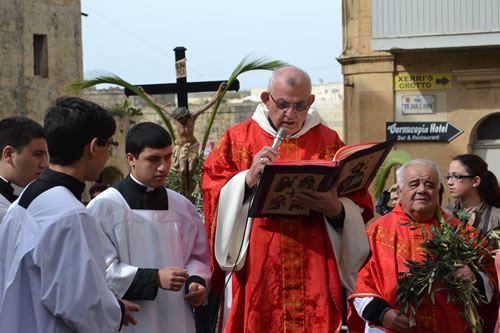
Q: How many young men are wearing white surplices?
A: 3